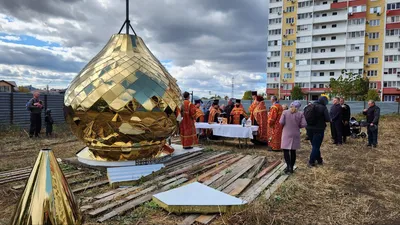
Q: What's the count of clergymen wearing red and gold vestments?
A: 7